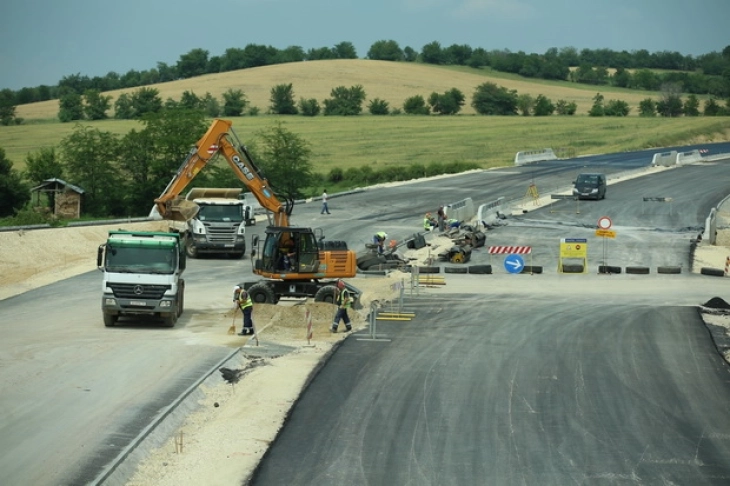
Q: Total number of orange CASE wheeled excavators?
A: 1